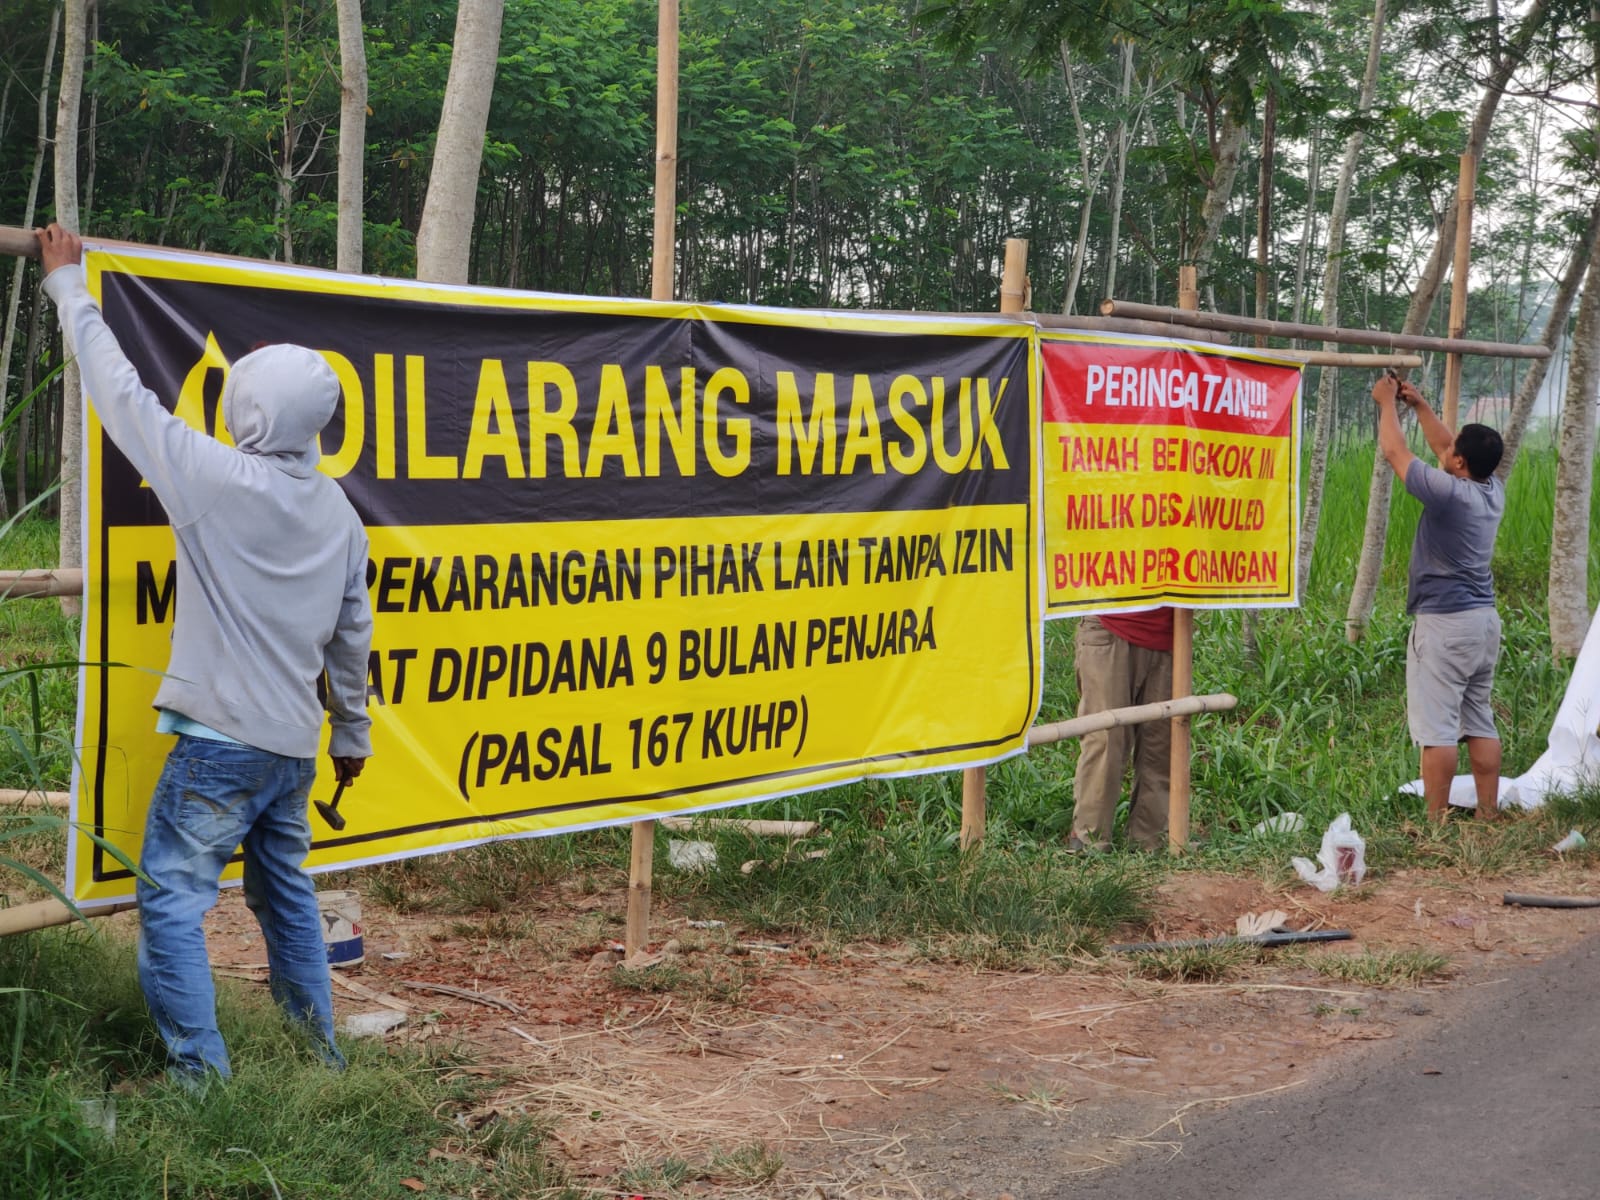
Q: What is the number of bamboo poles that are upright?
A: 4